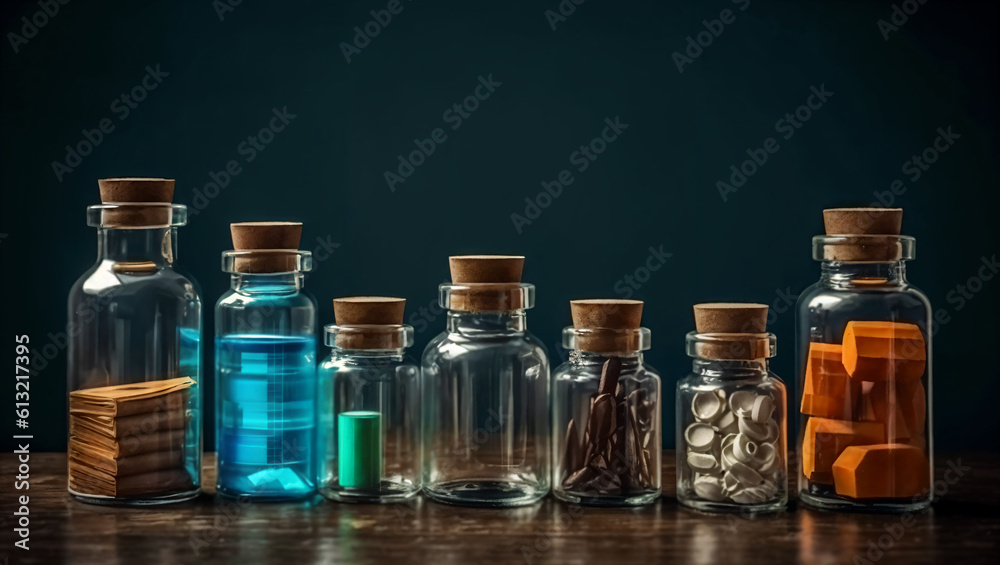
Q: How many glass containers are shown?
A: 7